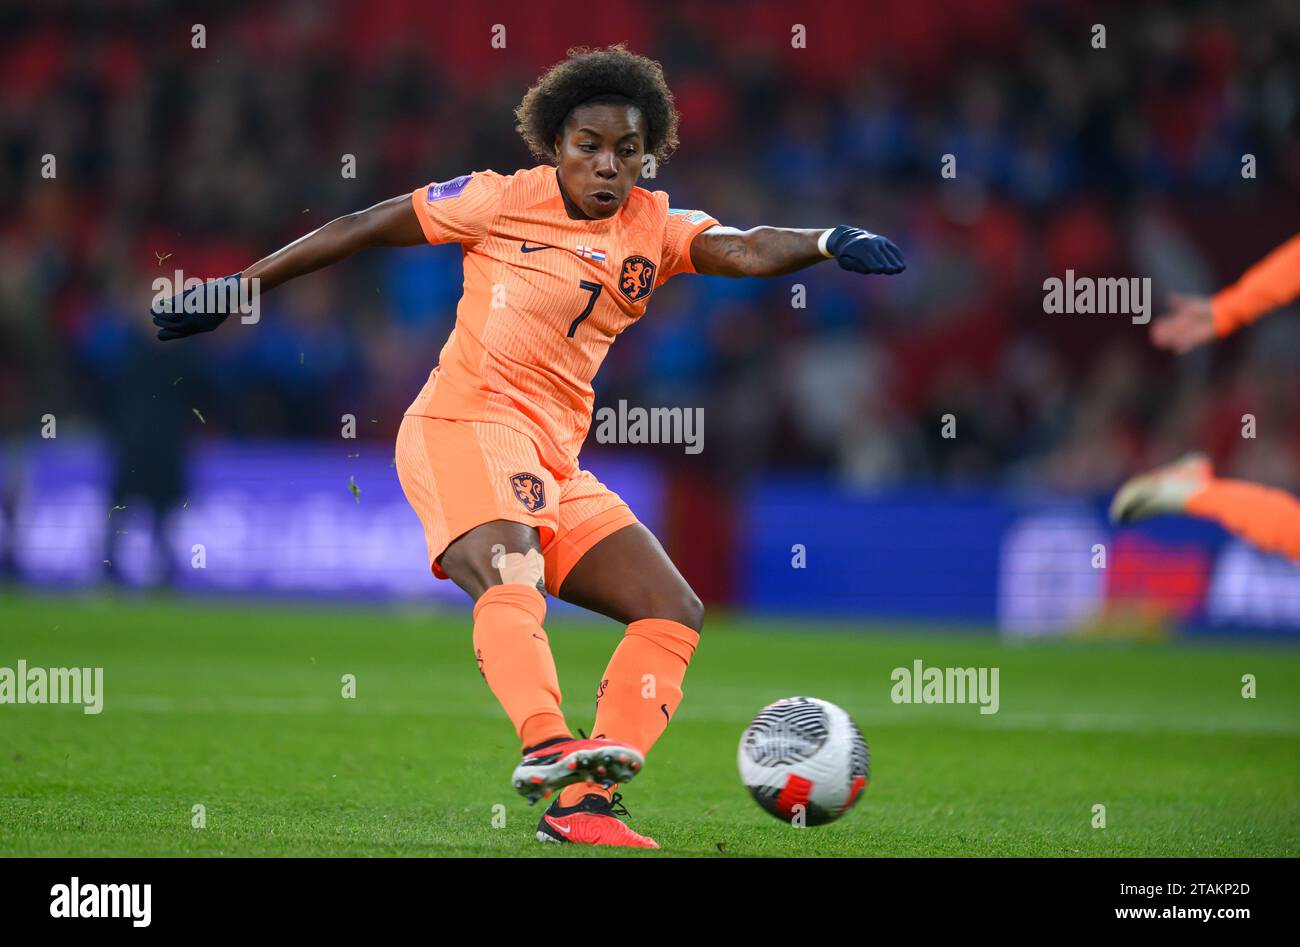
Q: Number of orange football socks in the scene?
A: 3